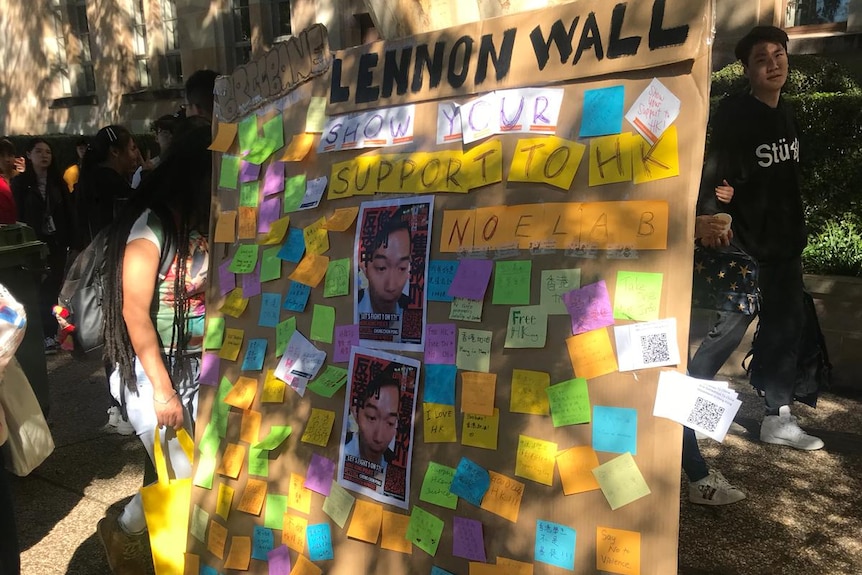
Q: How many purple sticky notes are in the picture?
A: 13